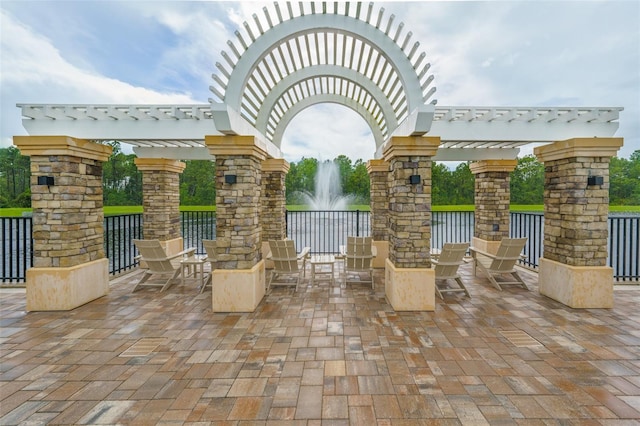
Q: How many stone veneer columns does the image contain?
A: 8